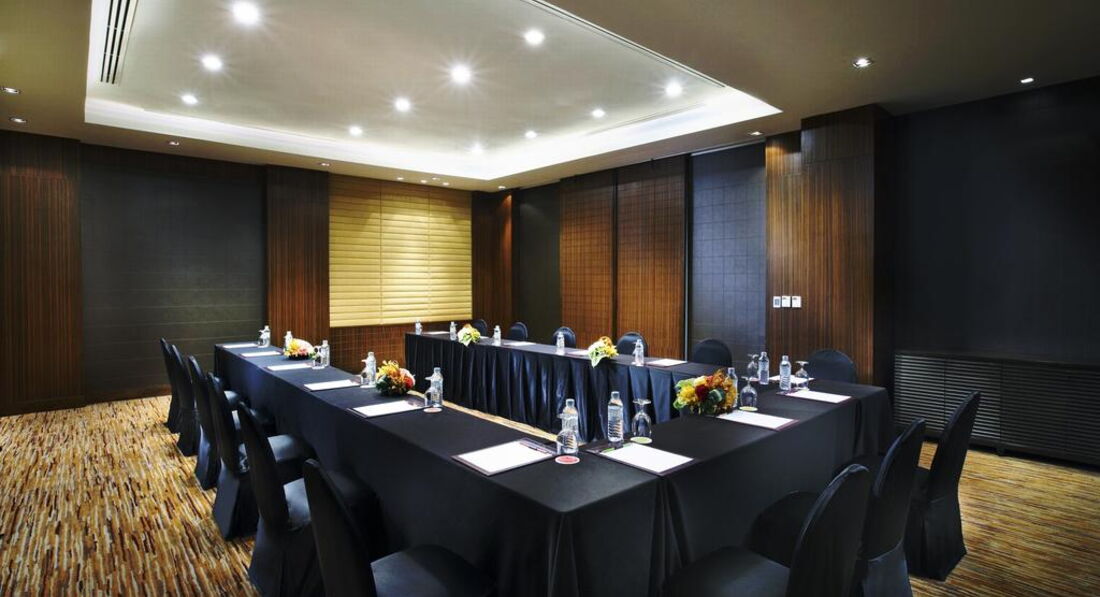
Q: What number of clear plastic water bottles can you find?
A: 15